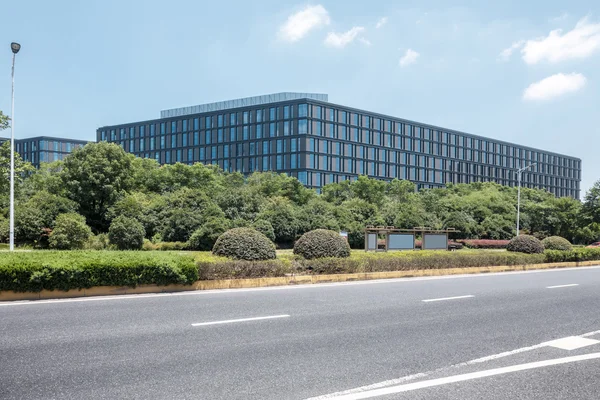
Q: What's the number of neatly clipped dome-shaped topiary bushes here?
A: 4